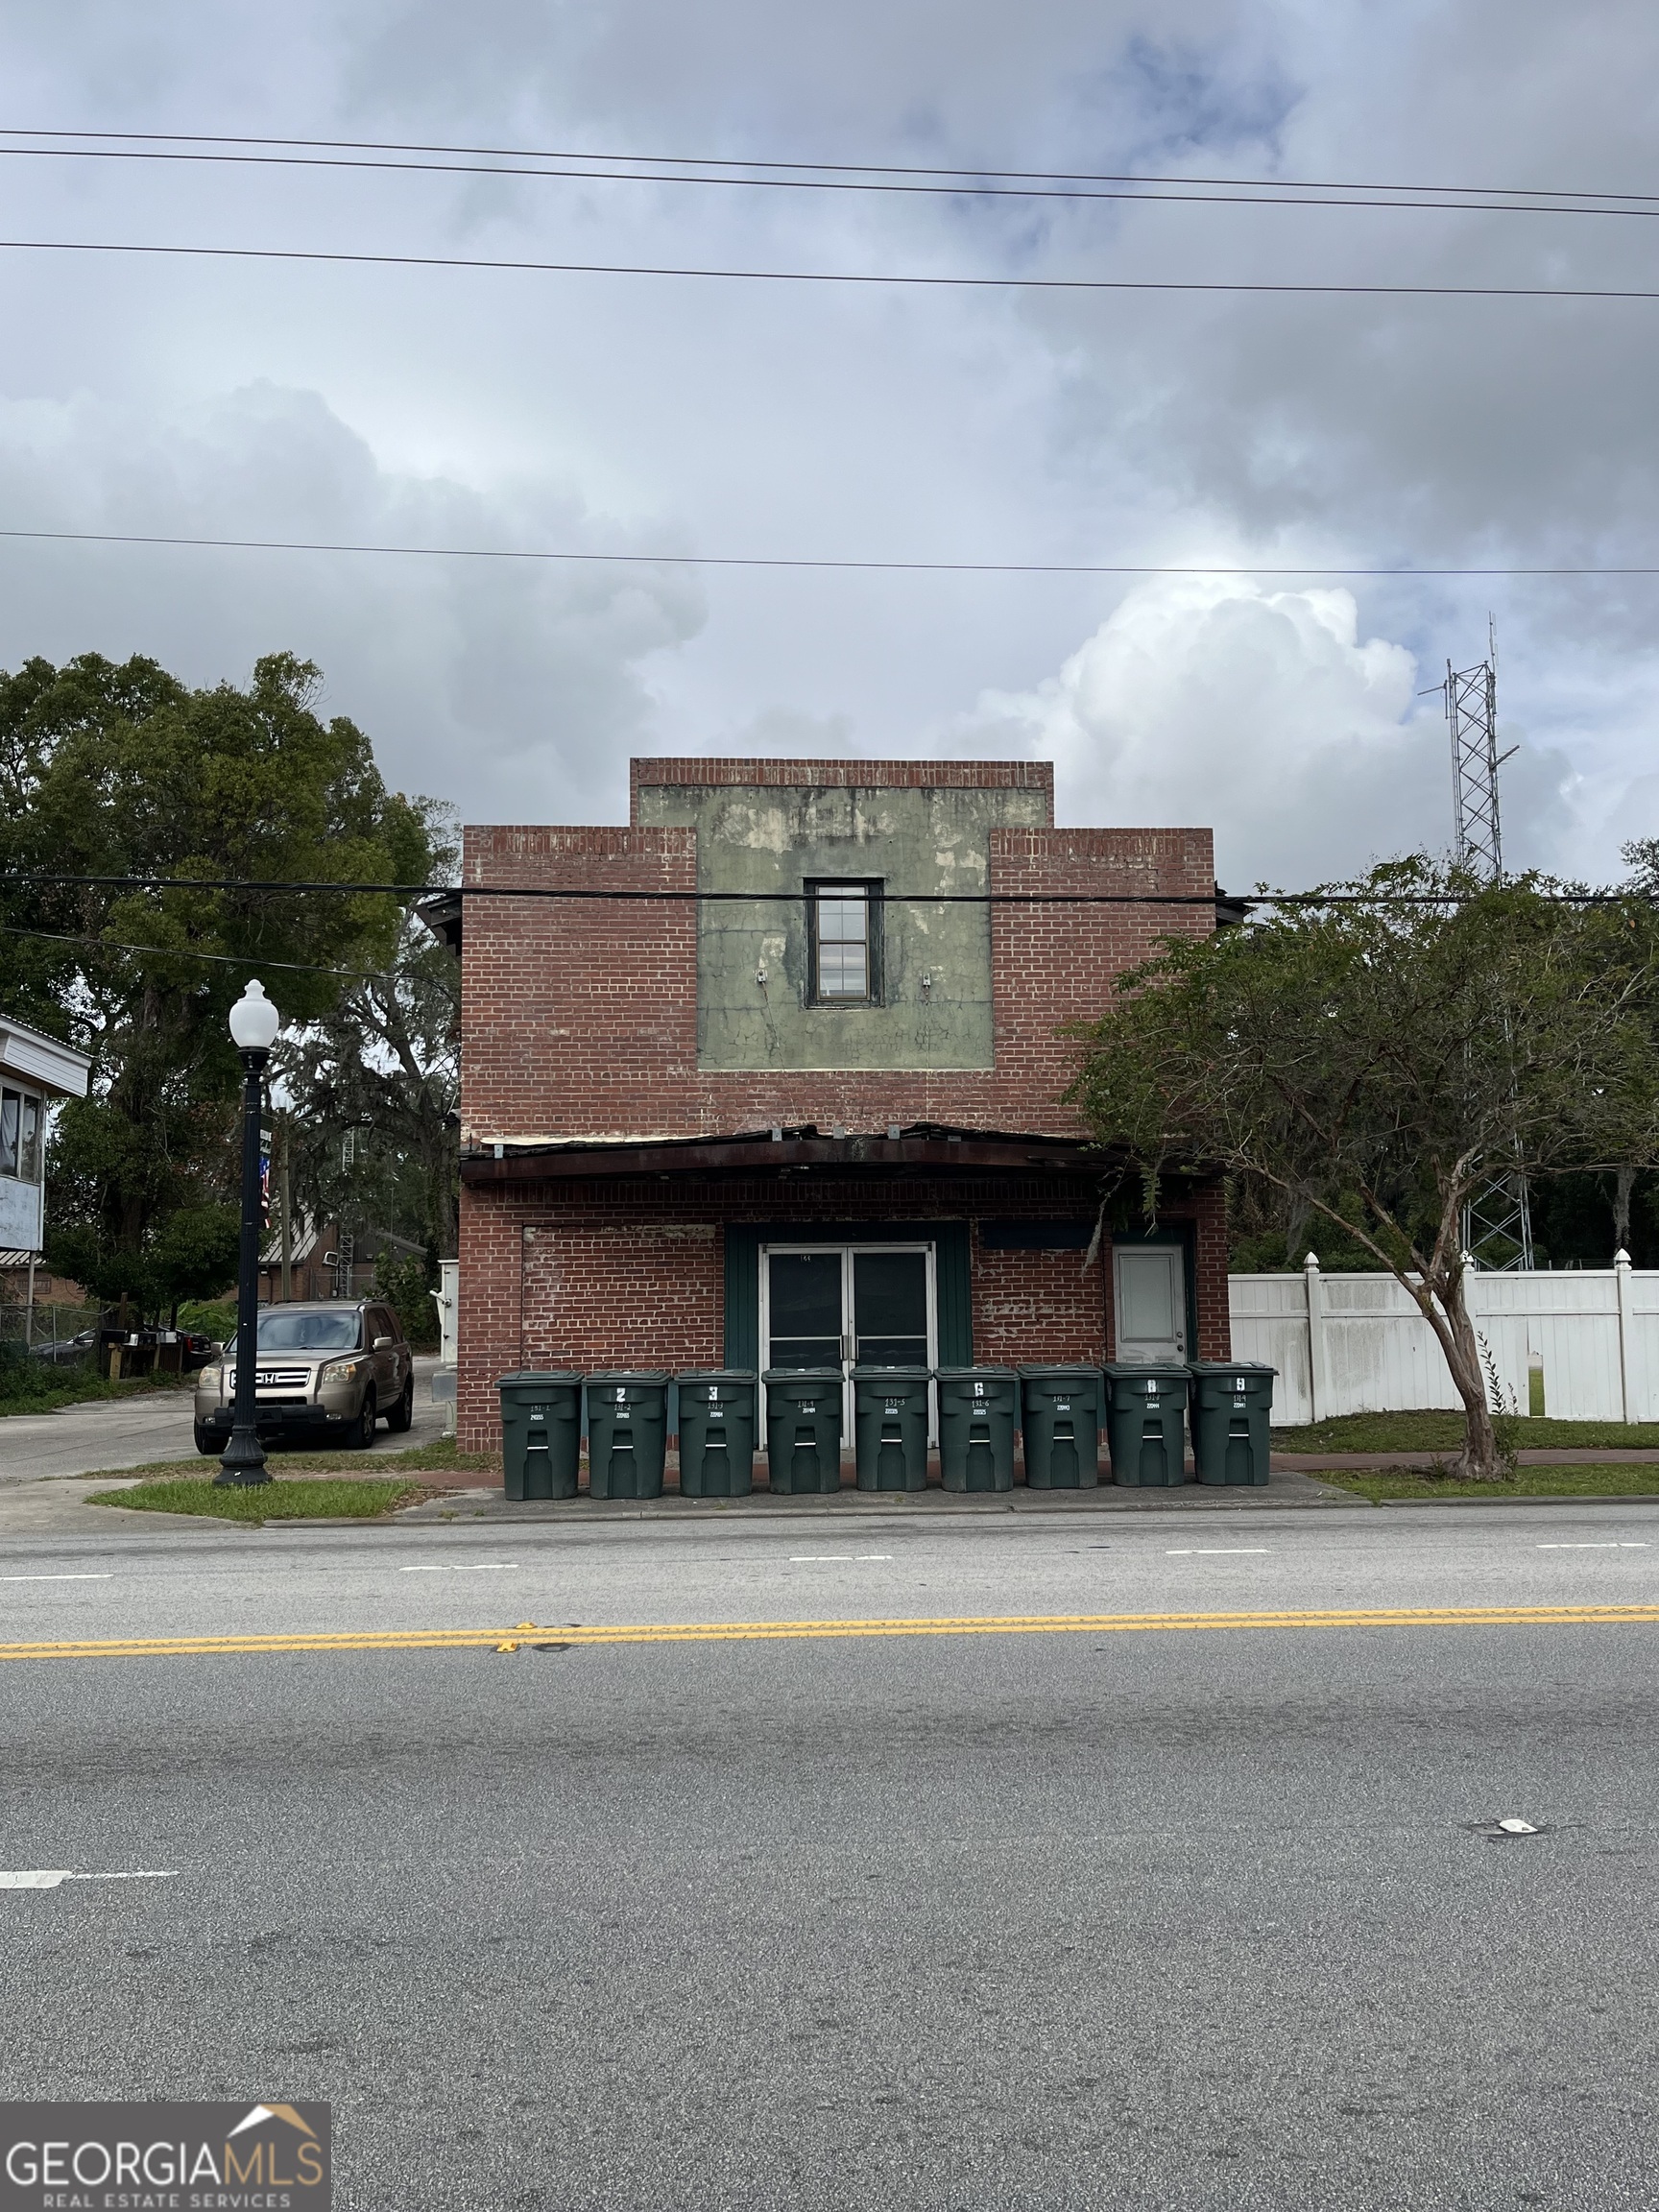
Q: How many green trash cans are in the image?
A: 9